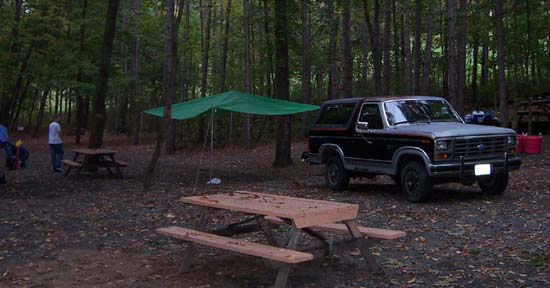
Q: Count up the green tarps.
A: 1